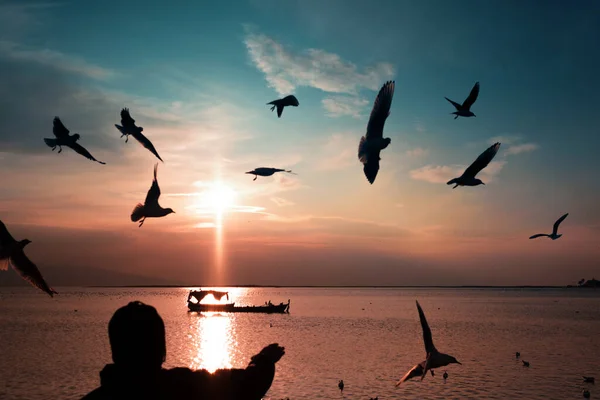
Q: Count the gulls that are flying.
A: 11